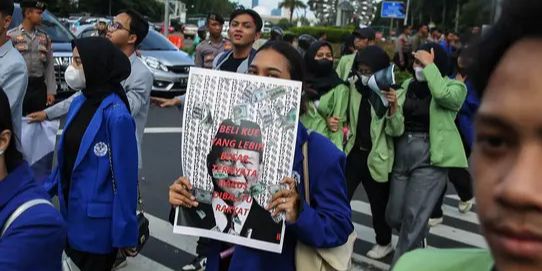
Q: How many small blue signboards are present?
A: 1